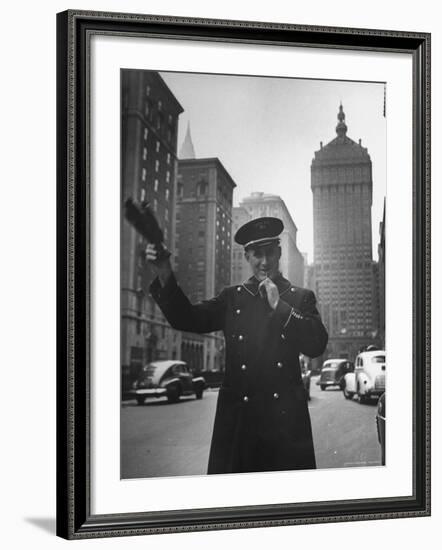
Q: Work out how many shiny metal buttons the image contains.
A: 9